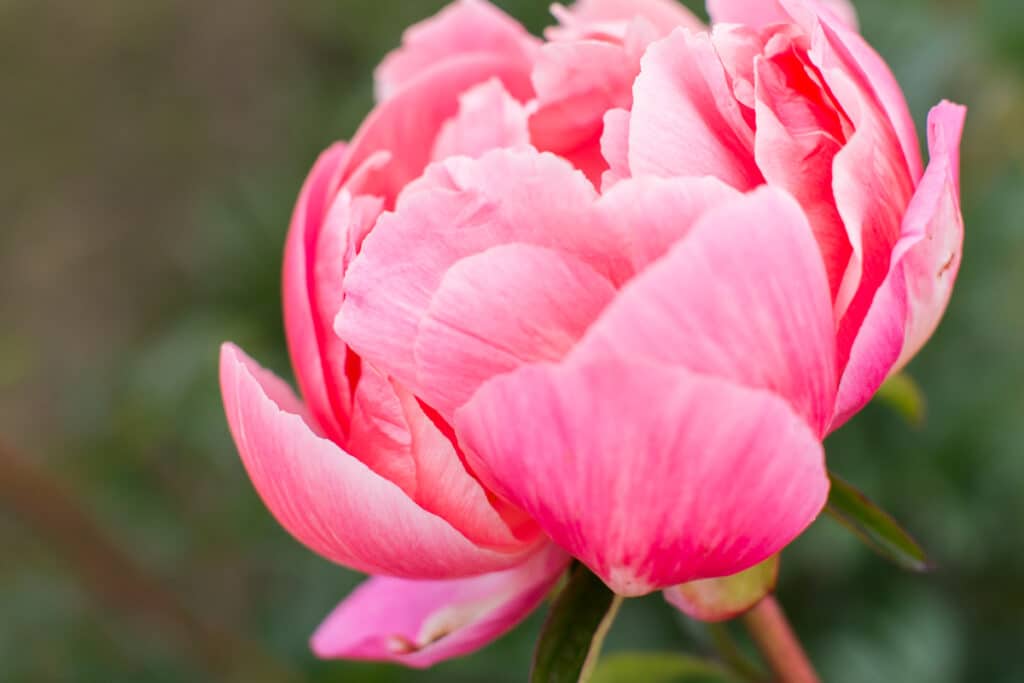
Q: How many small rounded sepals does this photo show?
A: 1